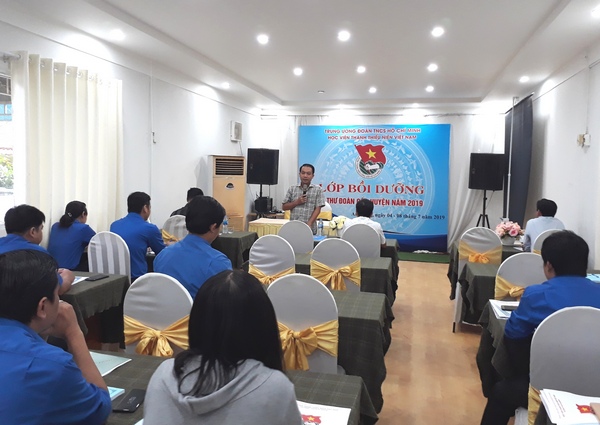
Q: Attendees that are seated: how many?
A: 10